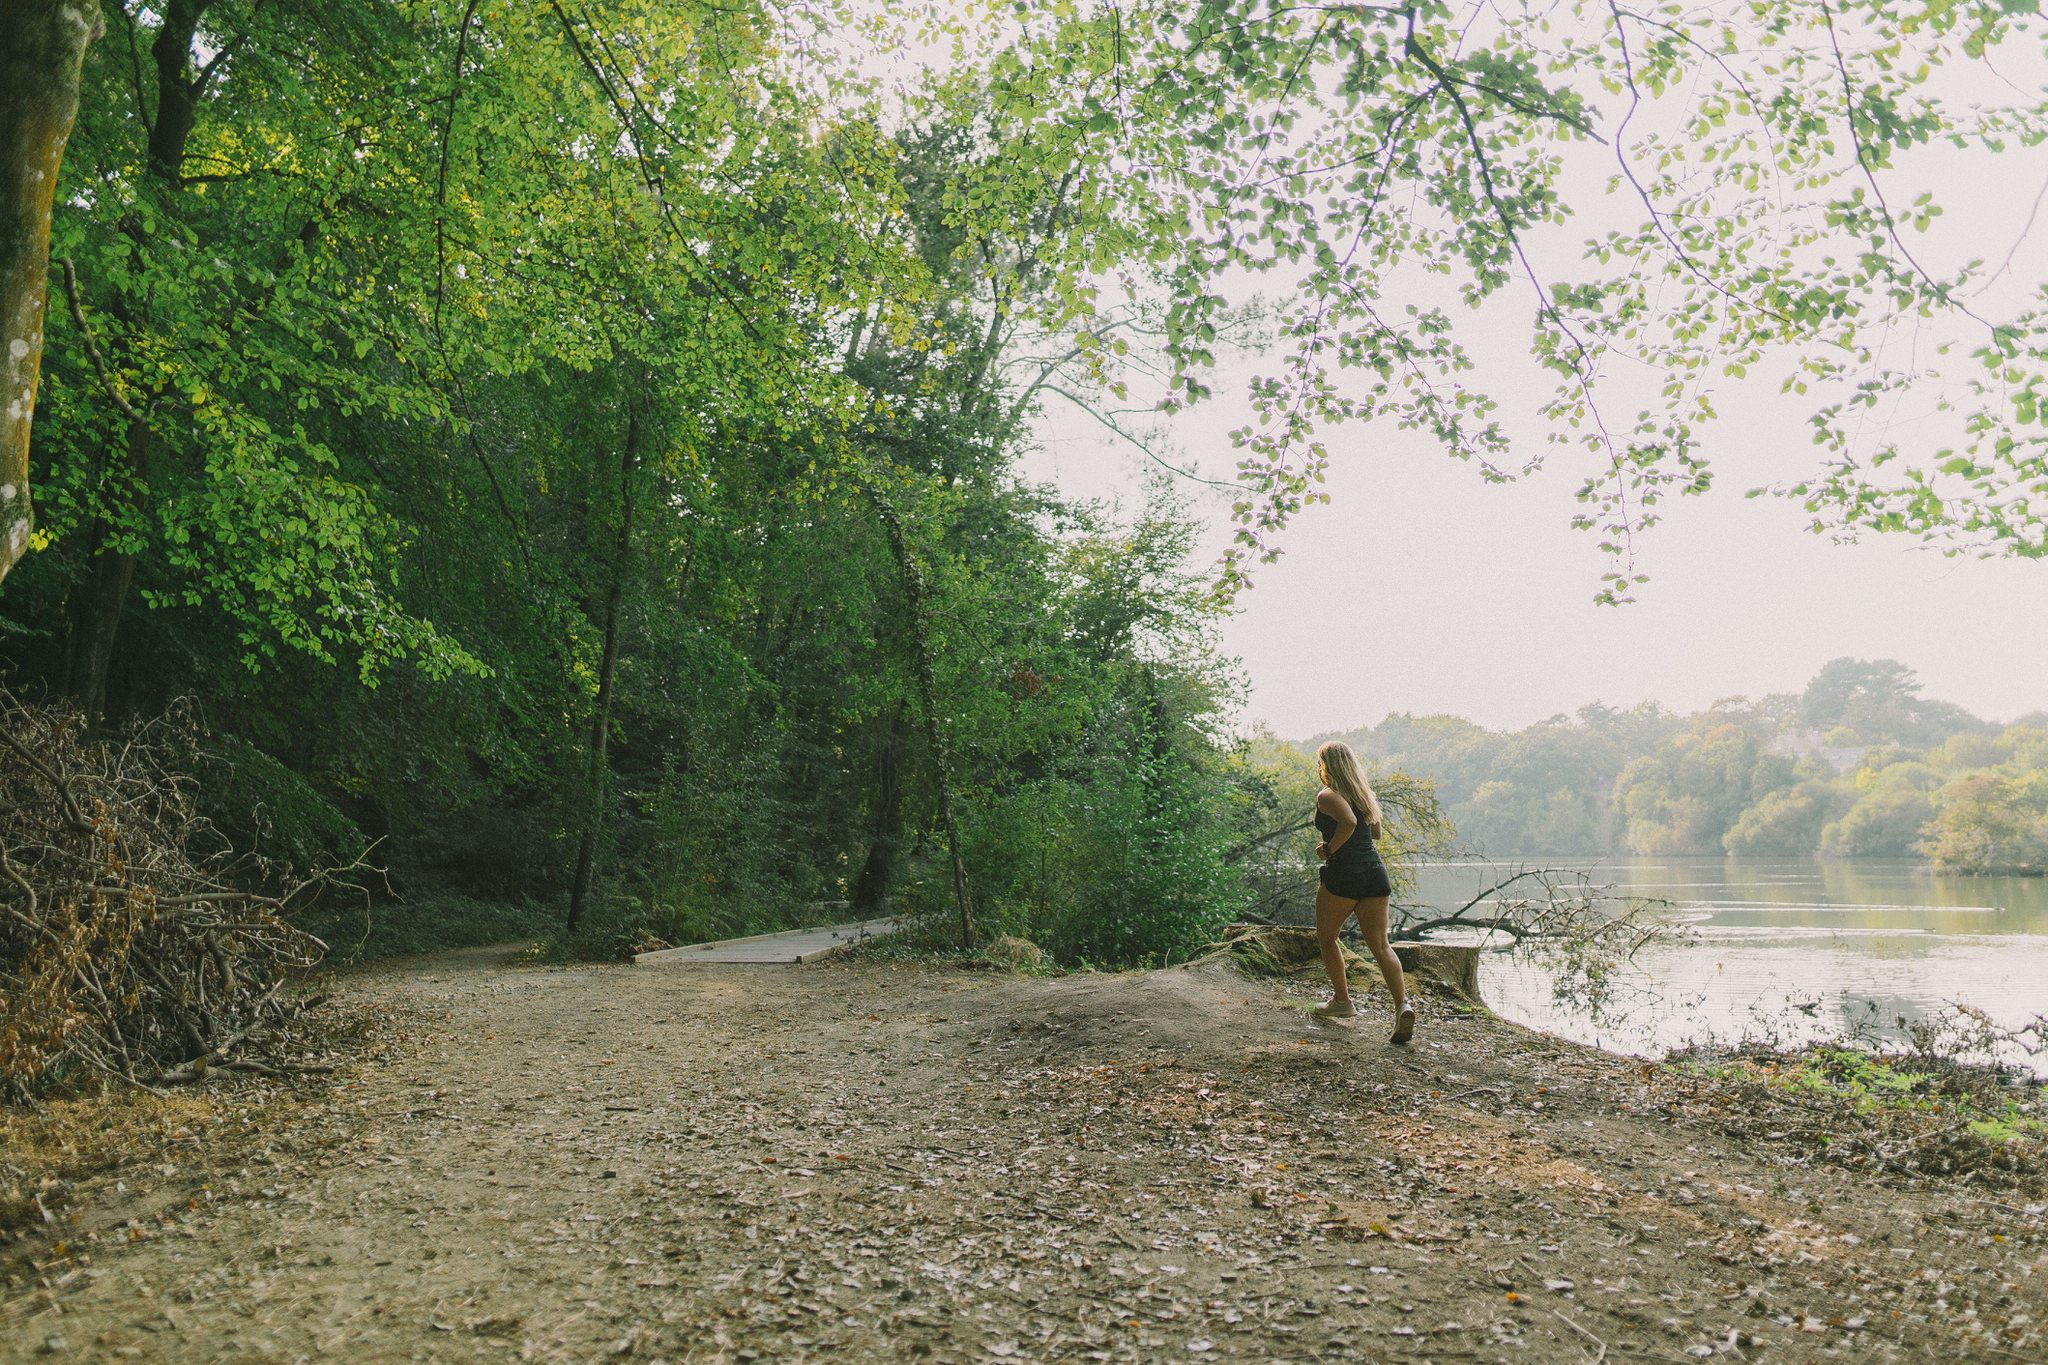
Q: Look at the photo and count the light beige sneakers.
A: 2